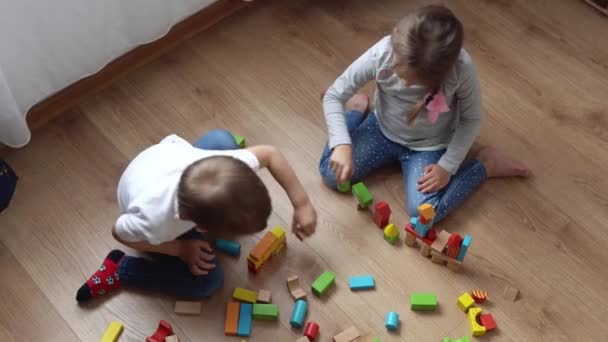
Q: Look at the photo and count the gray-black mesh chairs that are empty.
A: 0